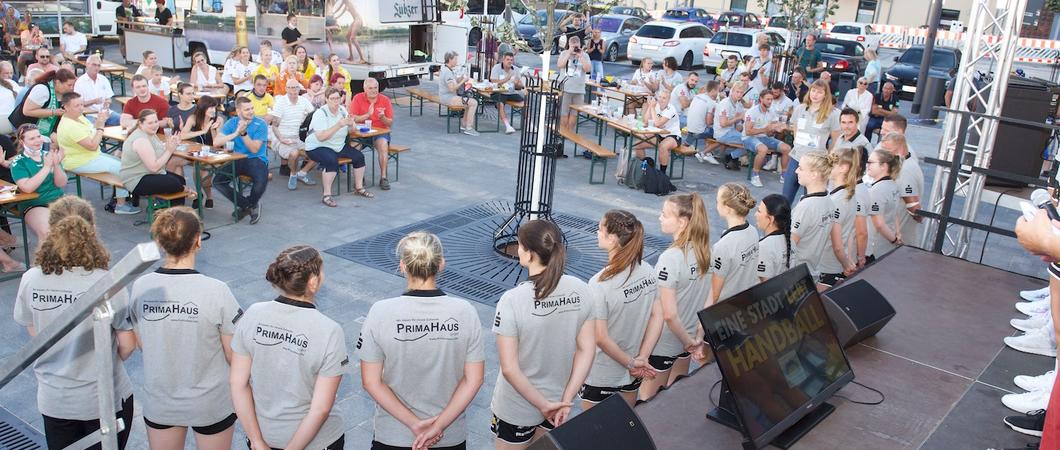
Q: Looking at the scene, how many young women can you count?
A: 13